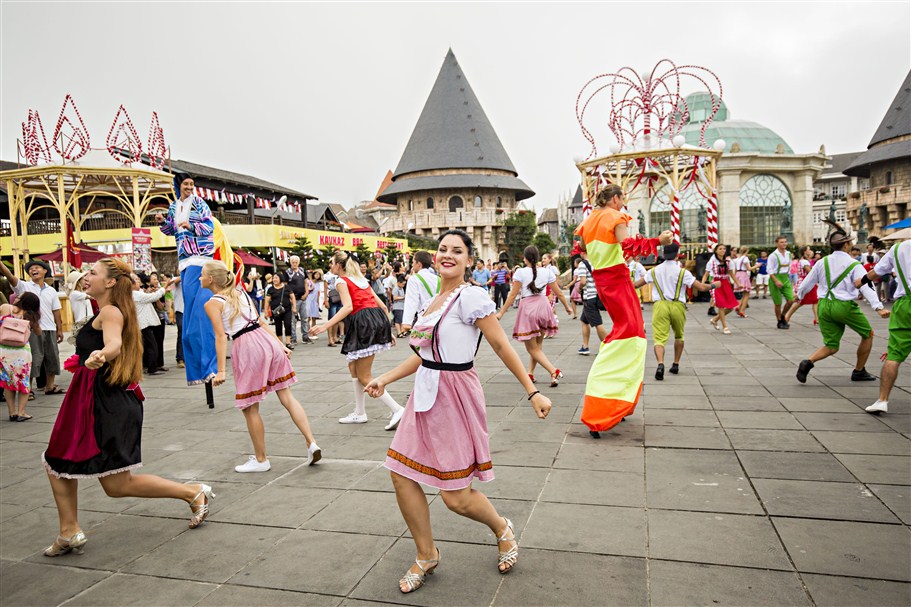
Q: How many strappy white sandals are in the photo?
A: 4